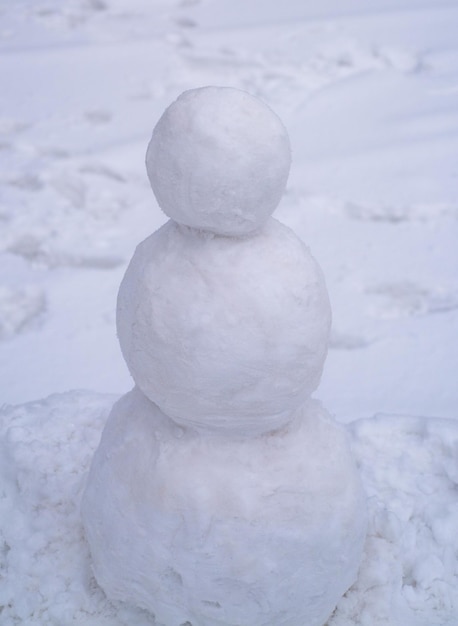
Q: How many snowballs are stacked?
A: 3